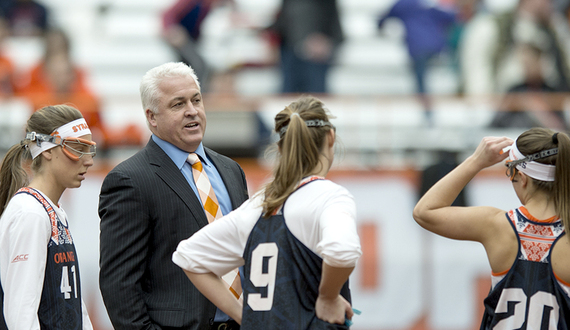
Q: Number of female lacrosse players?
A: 3